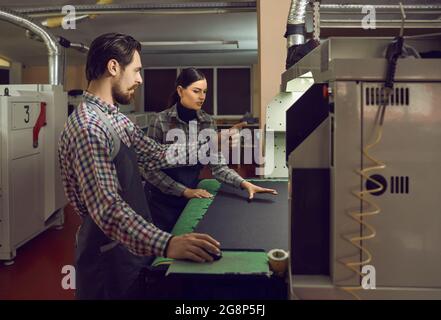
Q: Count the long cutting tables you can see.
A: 1